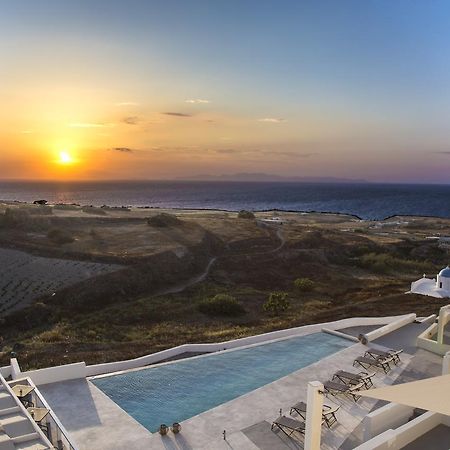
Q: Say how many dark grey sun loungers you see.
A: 6